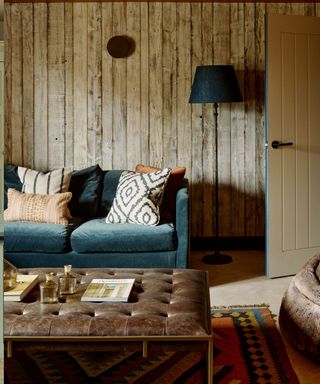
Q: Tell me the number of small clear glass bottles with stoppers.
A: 2